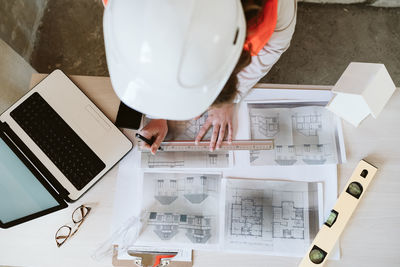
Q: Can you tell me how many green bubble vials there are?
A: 3